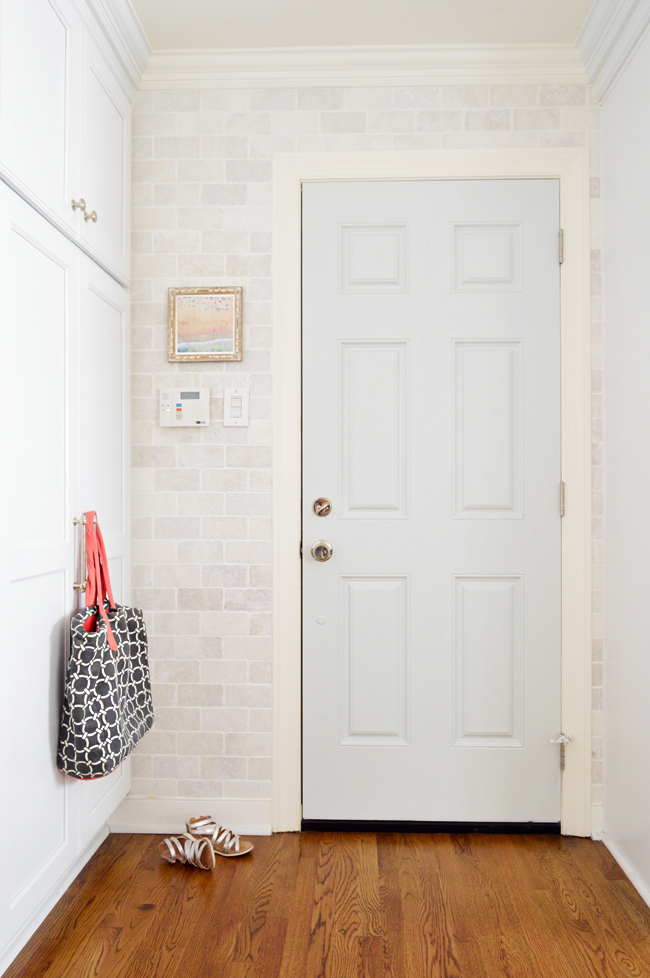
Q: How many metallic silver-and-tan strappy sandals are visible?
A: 2